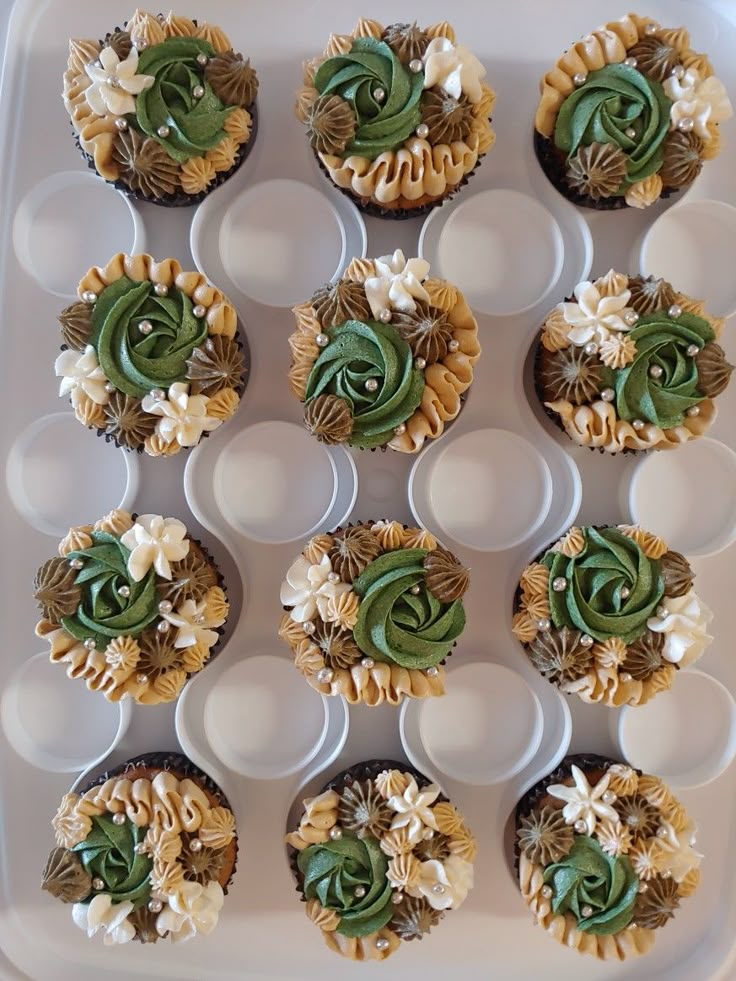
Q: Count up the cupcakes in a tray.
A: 12